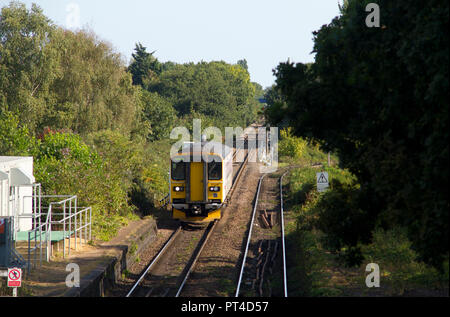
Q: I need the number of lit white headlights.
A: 2